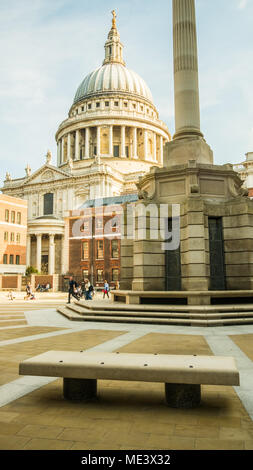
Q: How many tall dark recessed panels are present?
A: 2